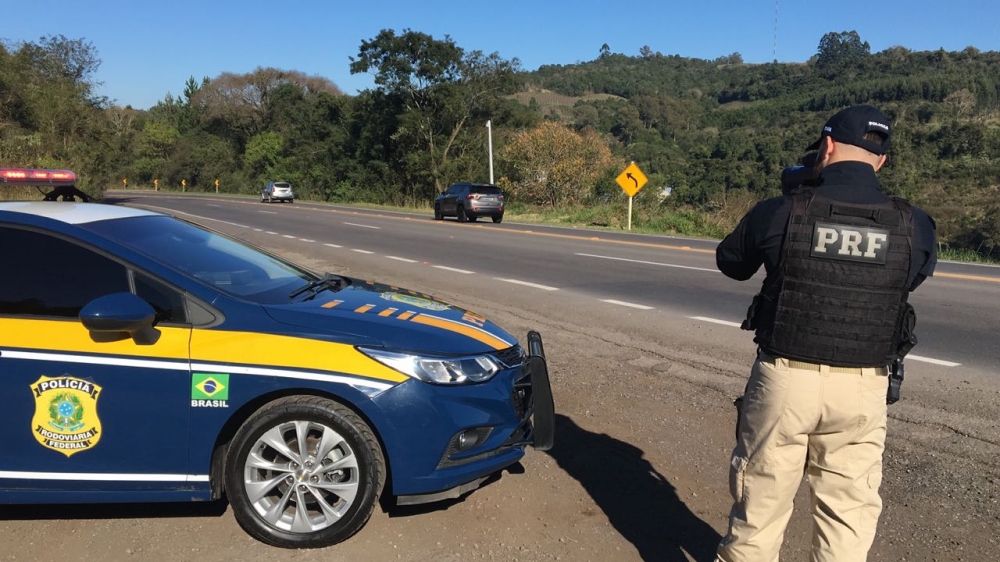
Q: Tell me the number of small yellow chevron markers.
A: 4